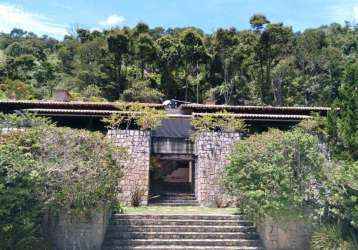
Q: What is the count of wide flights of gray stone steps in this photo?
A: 1